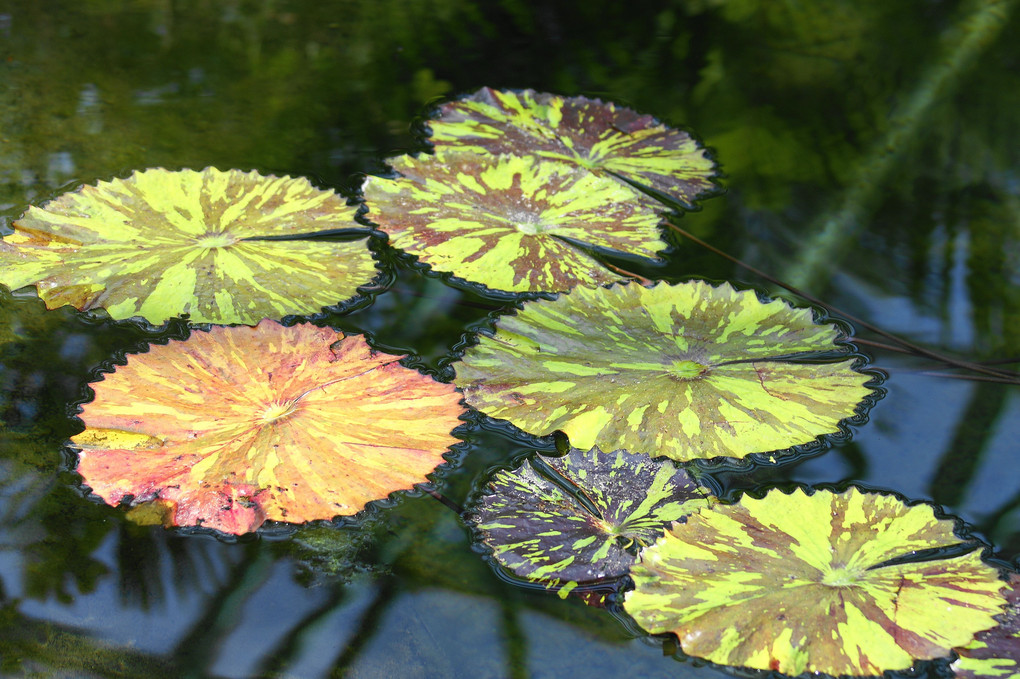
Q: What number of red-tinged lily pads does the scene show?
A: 1